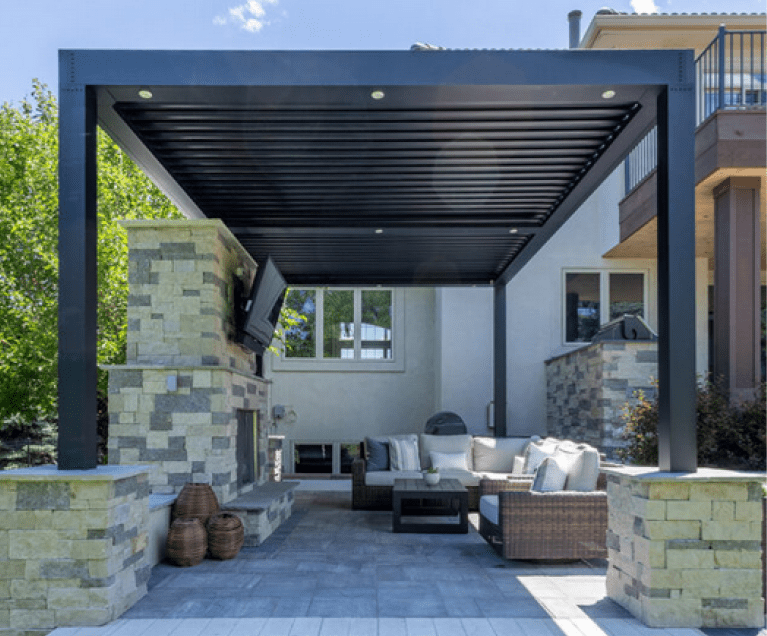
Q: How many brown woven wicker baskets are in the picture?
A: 3